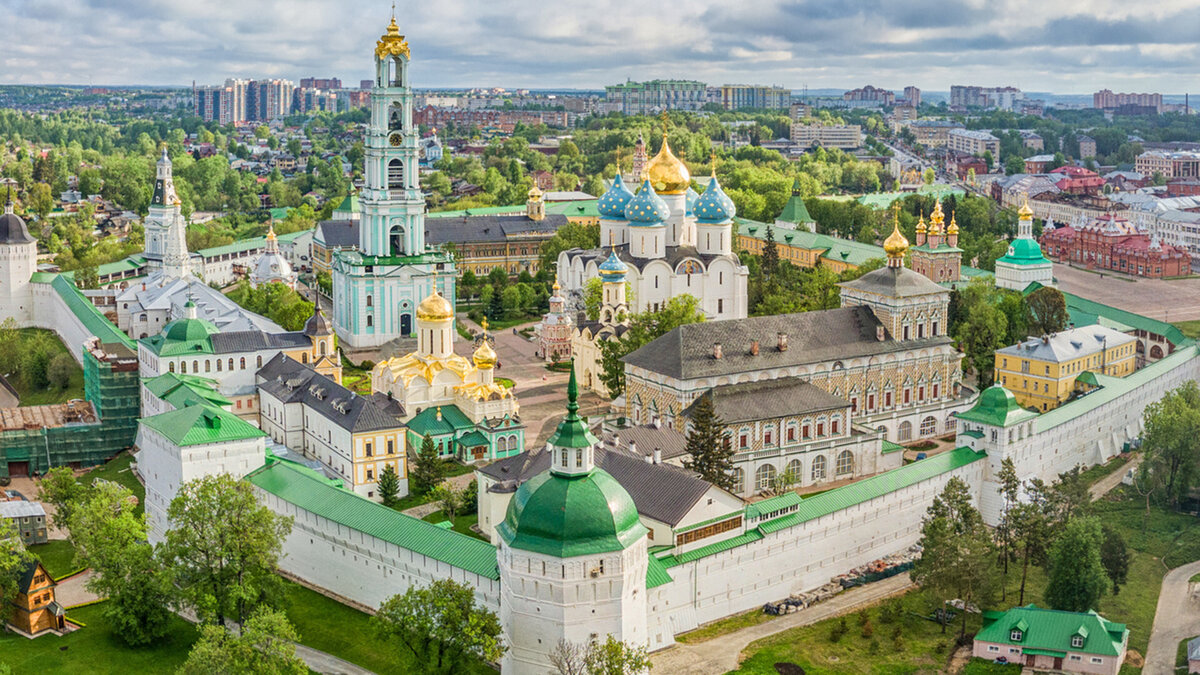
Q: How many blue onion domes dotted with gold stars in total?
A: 5